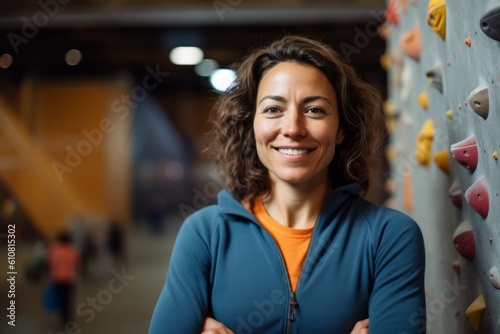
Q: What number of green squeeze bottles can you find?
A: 0